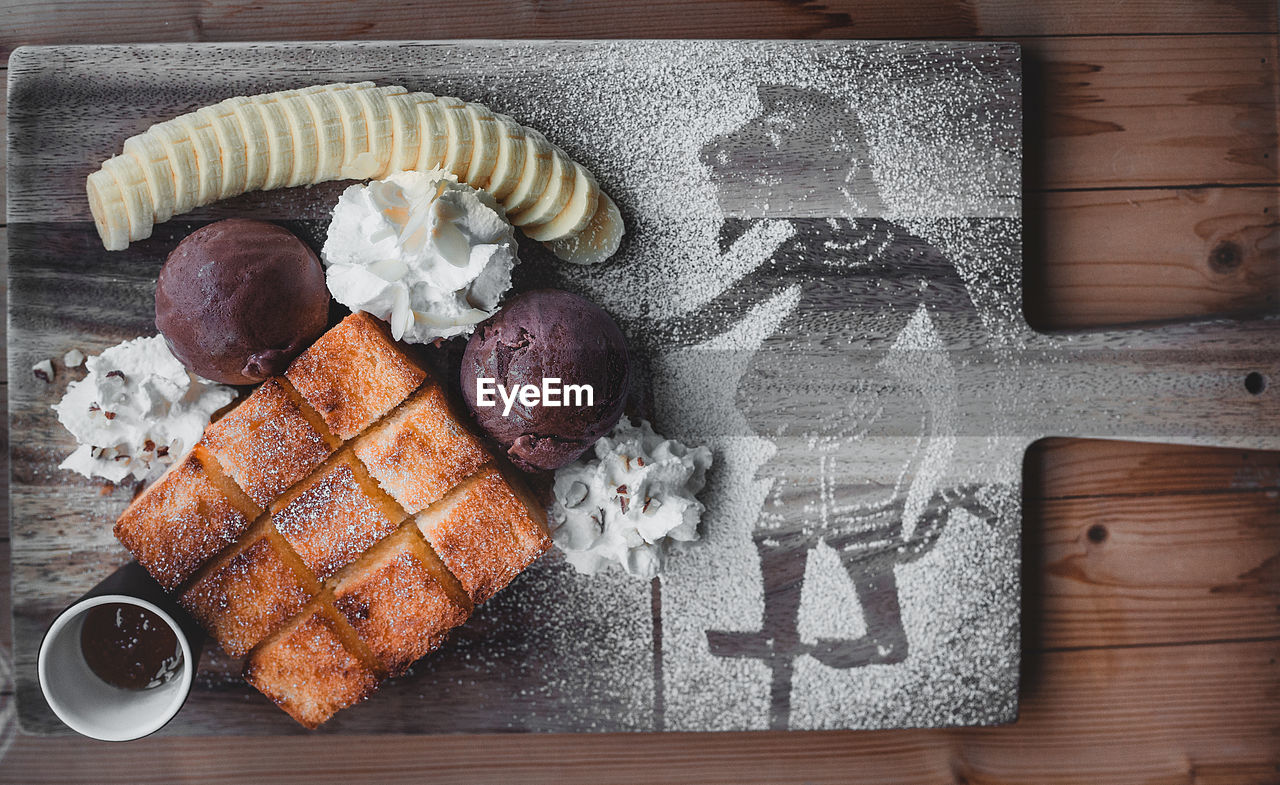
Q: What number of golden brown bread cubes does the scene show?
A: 9